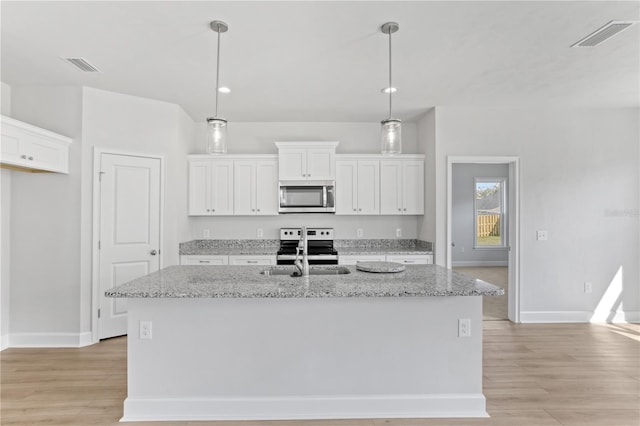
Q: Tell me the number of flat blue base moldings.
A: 0